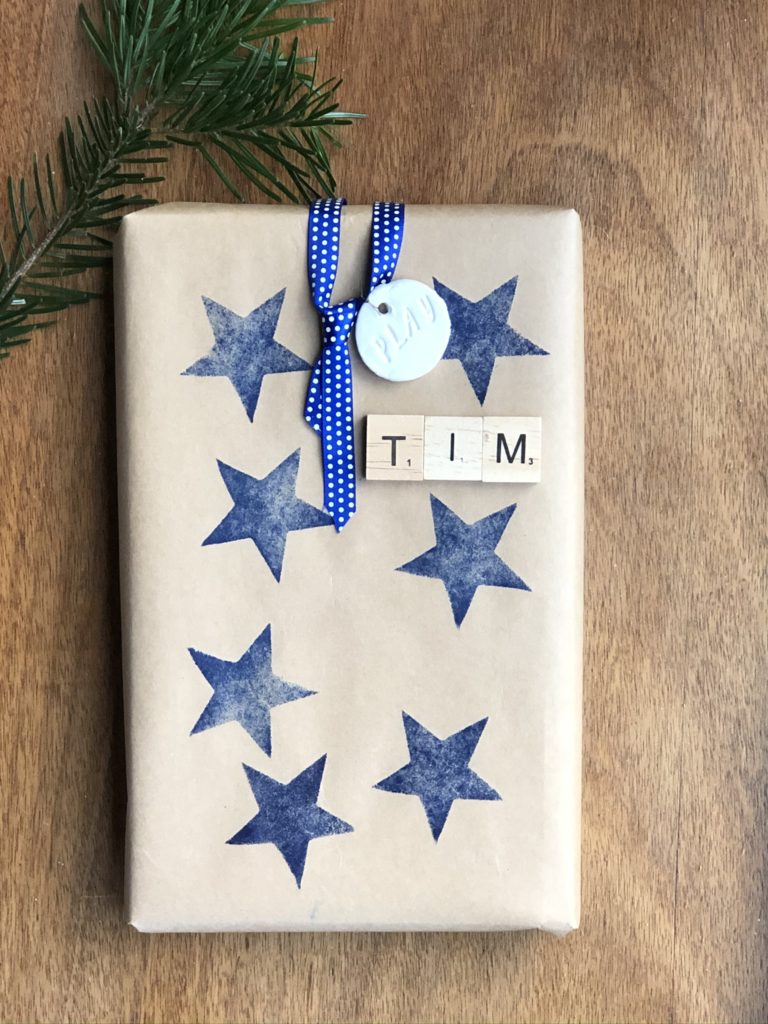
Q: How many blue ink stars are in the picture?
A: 7